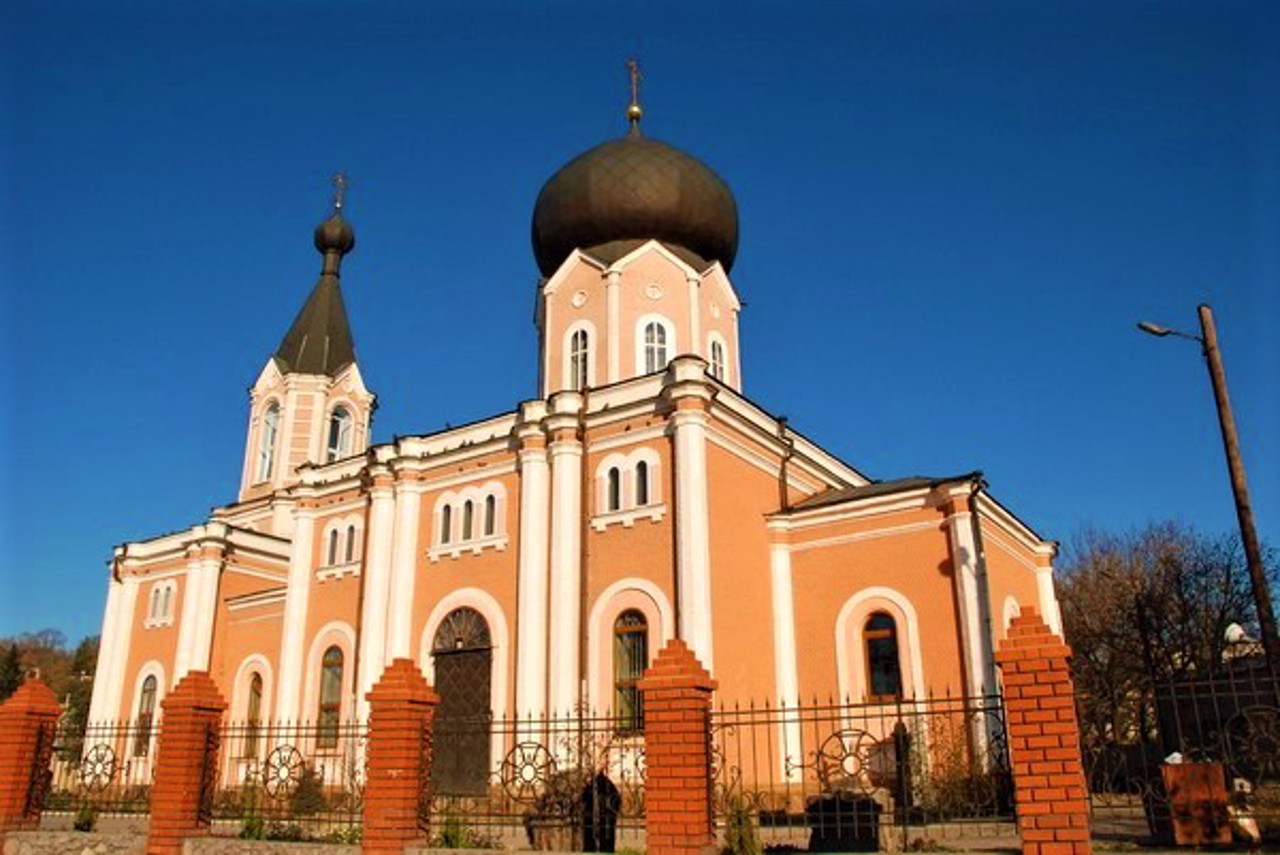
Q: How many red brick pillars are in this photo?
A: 5